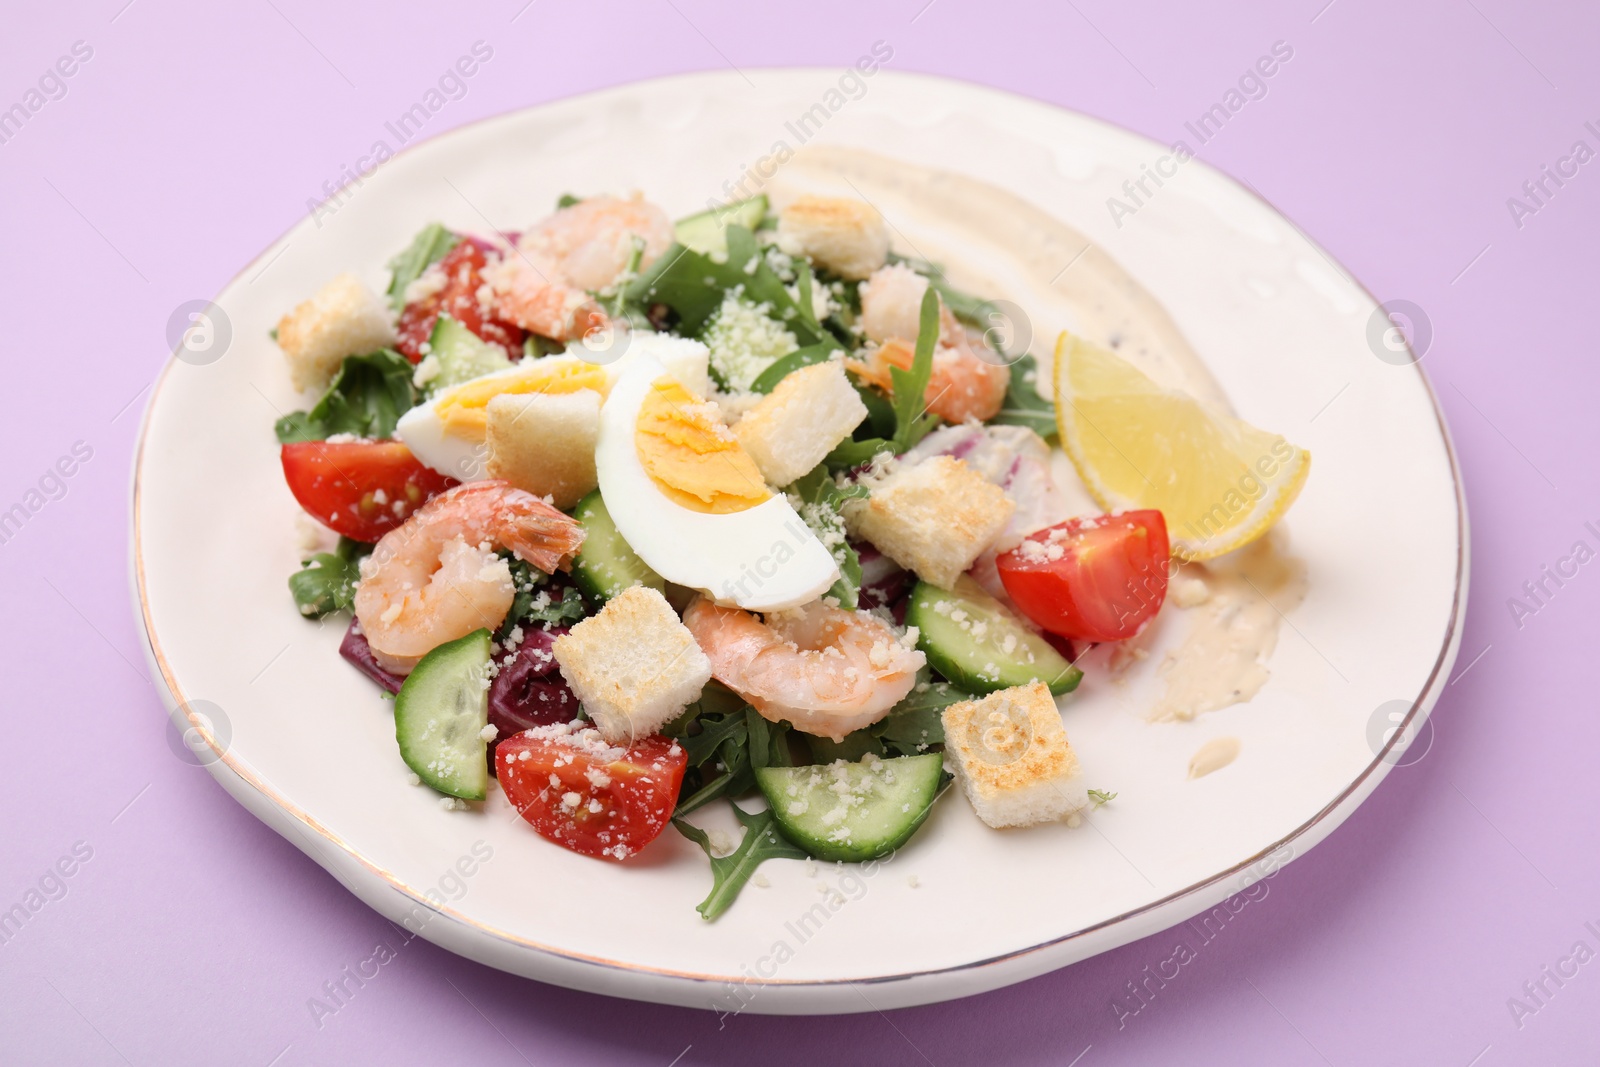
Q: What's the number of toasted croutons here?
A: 7